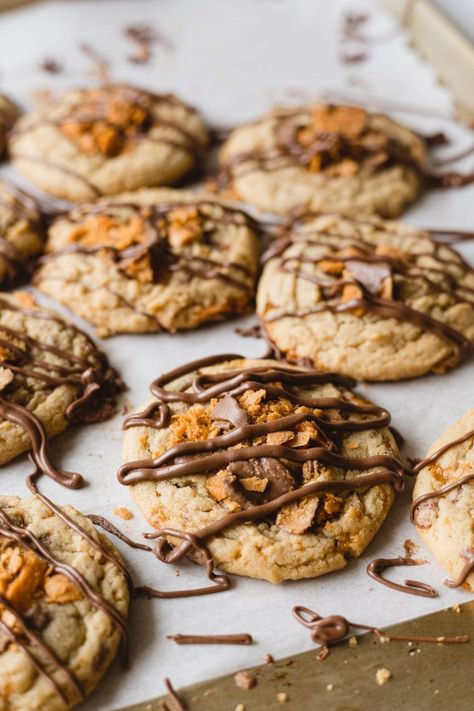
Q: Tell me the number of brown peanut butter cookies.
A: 10